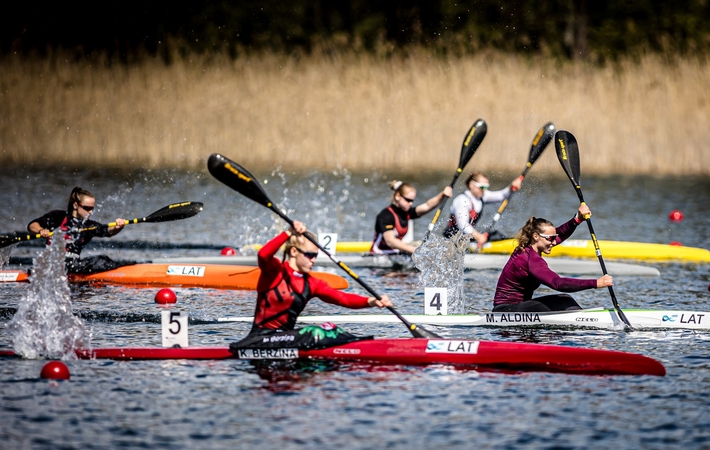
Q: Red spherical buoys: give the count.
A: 5